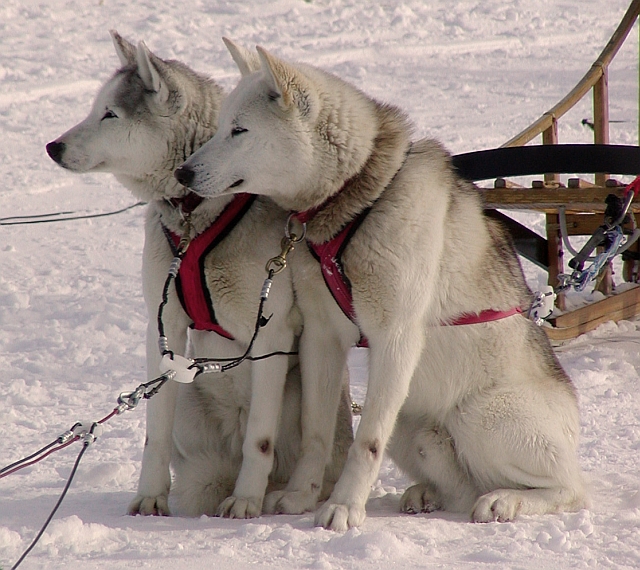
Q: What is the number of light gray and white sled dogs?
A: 2